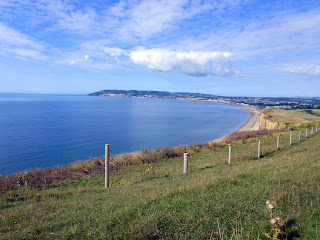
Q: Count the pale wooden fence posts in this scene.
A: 10